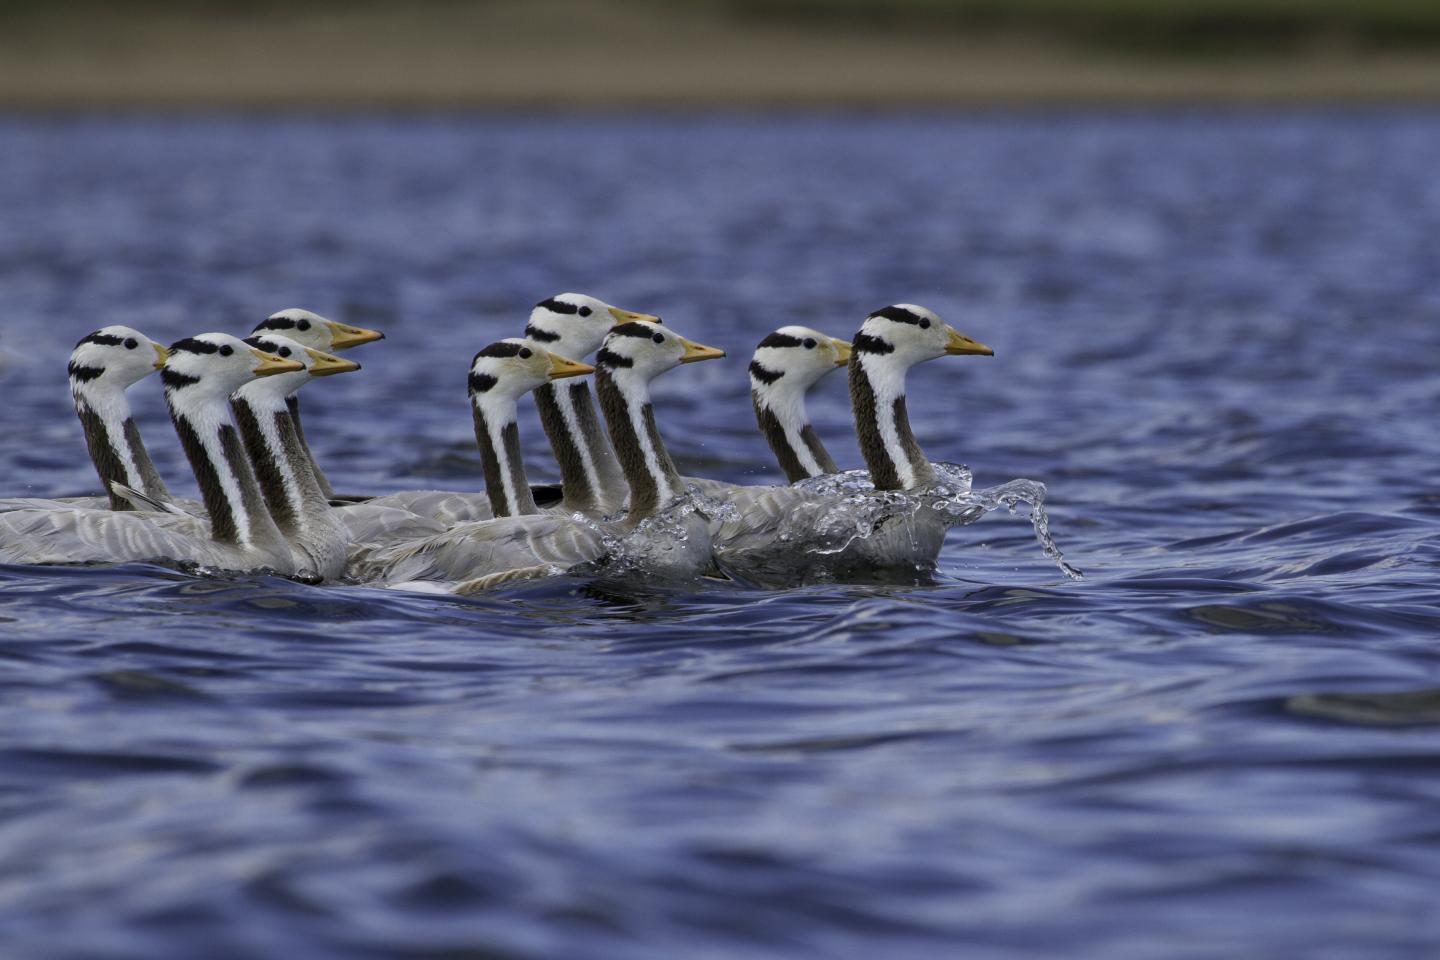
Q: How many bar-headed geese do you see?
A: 9